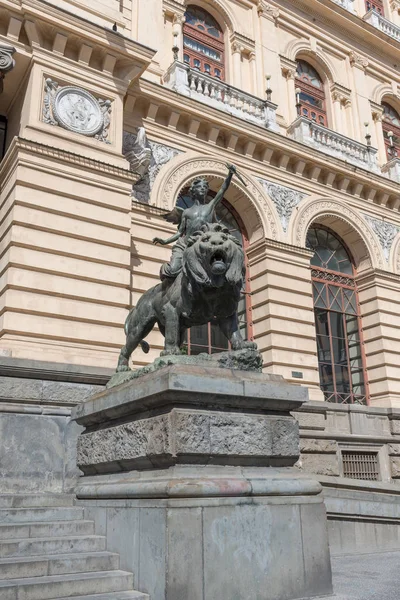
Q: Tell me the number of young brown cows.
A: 0